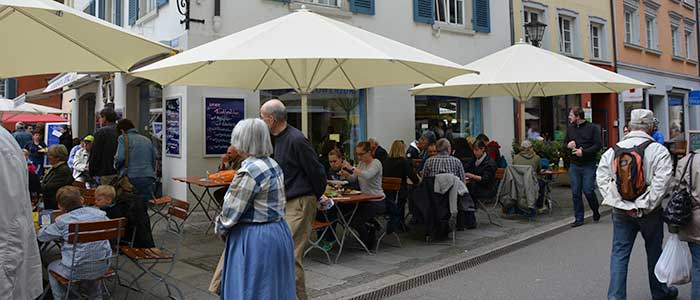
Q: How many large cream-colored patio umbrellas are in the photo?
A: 3